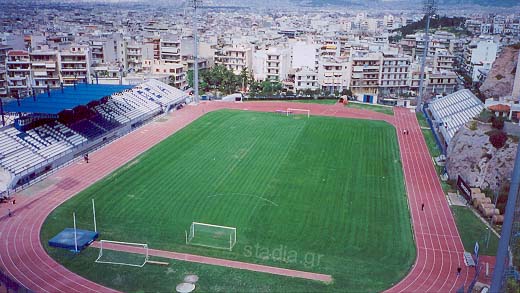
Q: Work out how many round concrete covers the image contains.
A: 2